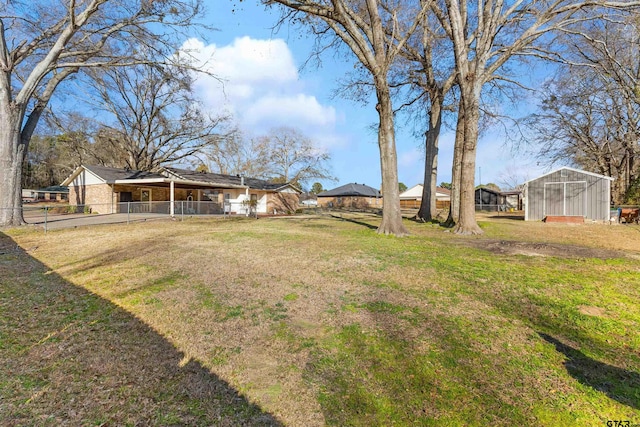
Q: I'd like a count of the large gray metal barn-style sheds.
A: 1